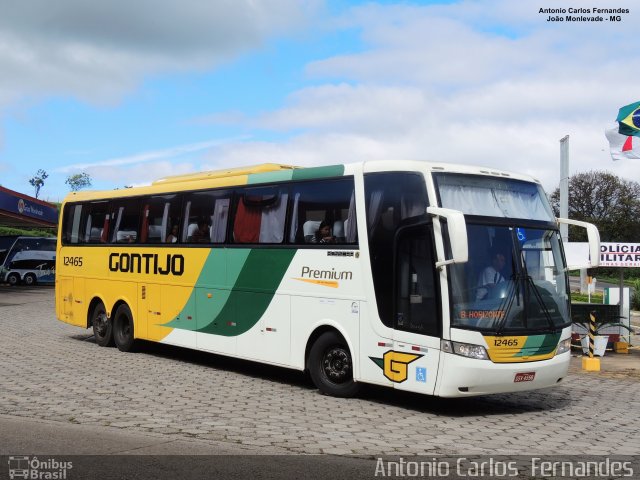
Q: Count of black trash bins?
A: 0